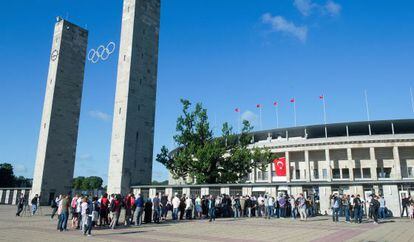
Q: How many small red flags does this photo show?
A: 5